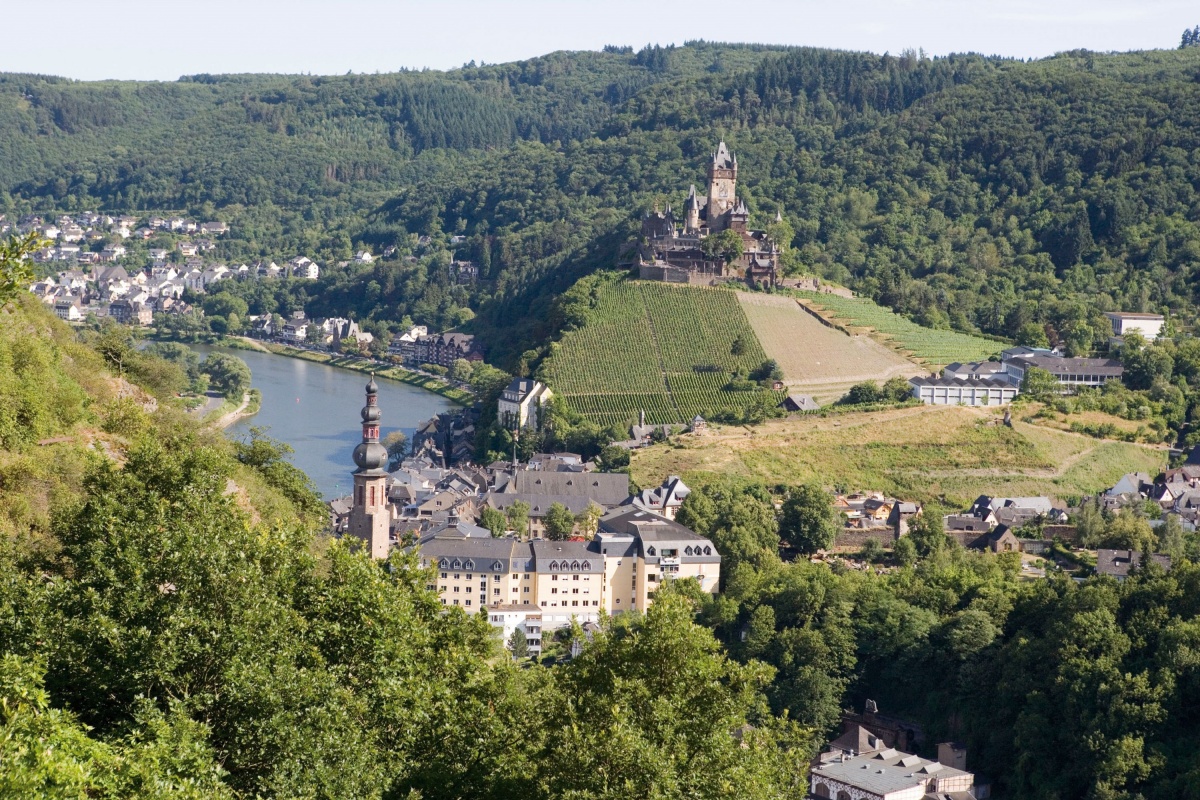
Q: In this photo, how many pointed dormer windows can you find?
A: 12